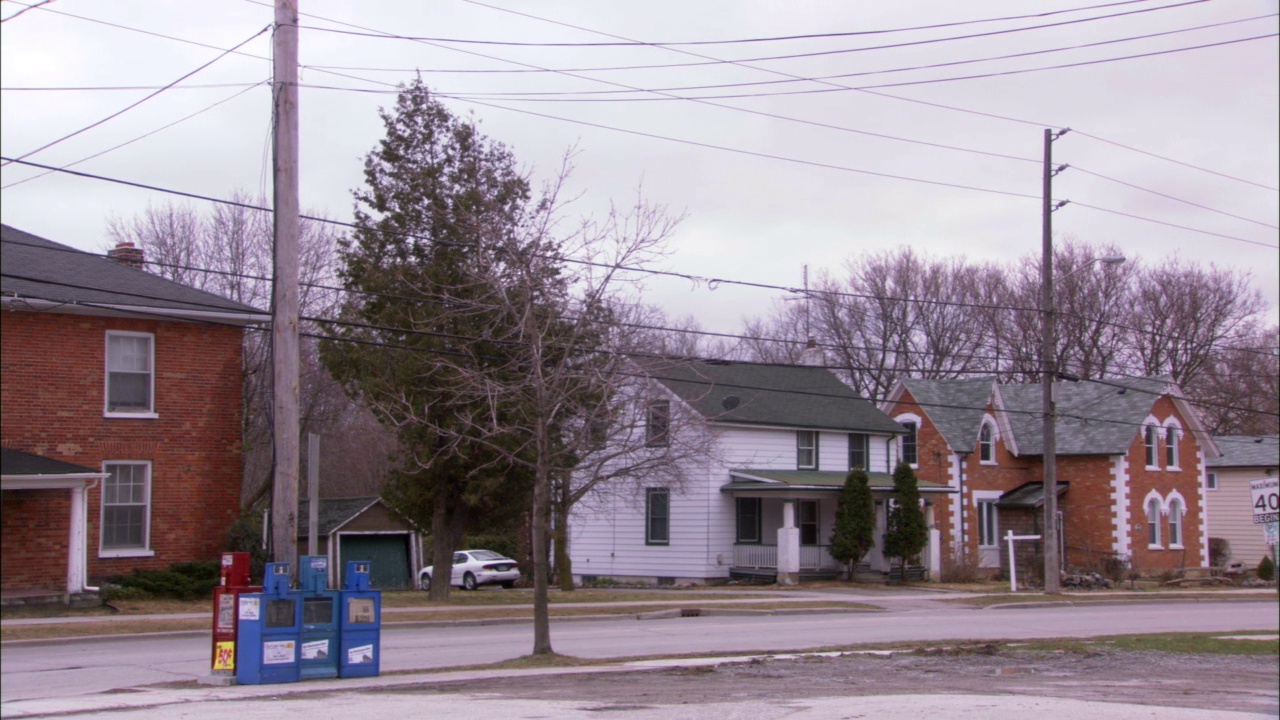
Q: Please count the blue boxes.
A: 3